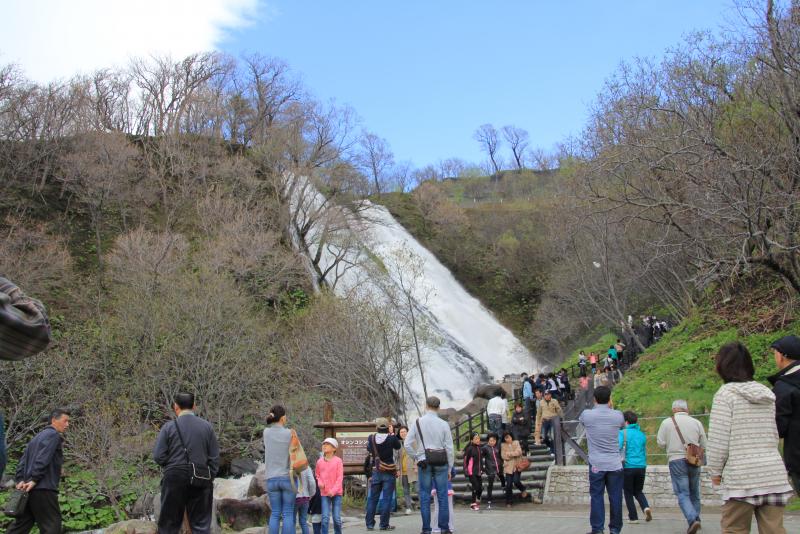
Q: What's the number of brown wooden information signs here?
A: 1